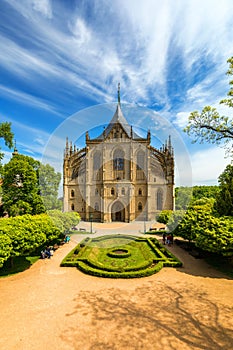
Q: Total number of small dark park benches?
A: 4